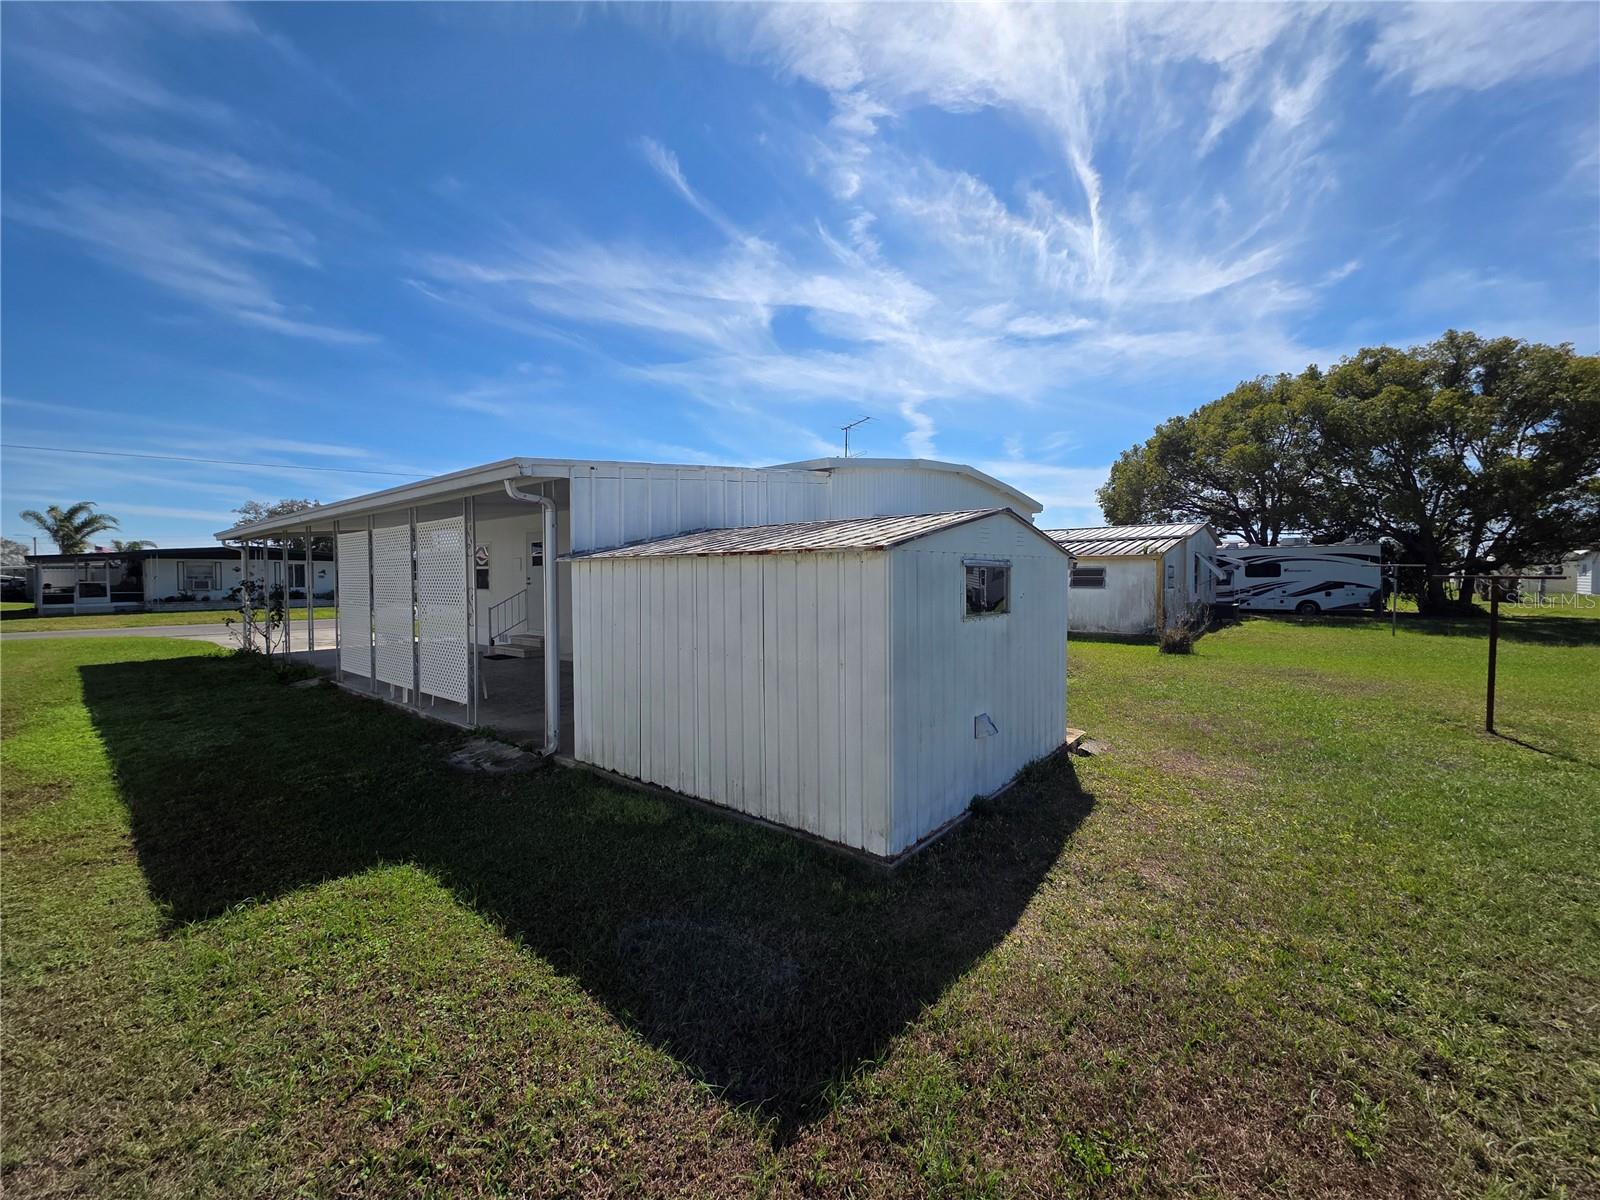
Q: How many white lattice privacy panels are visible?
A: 3